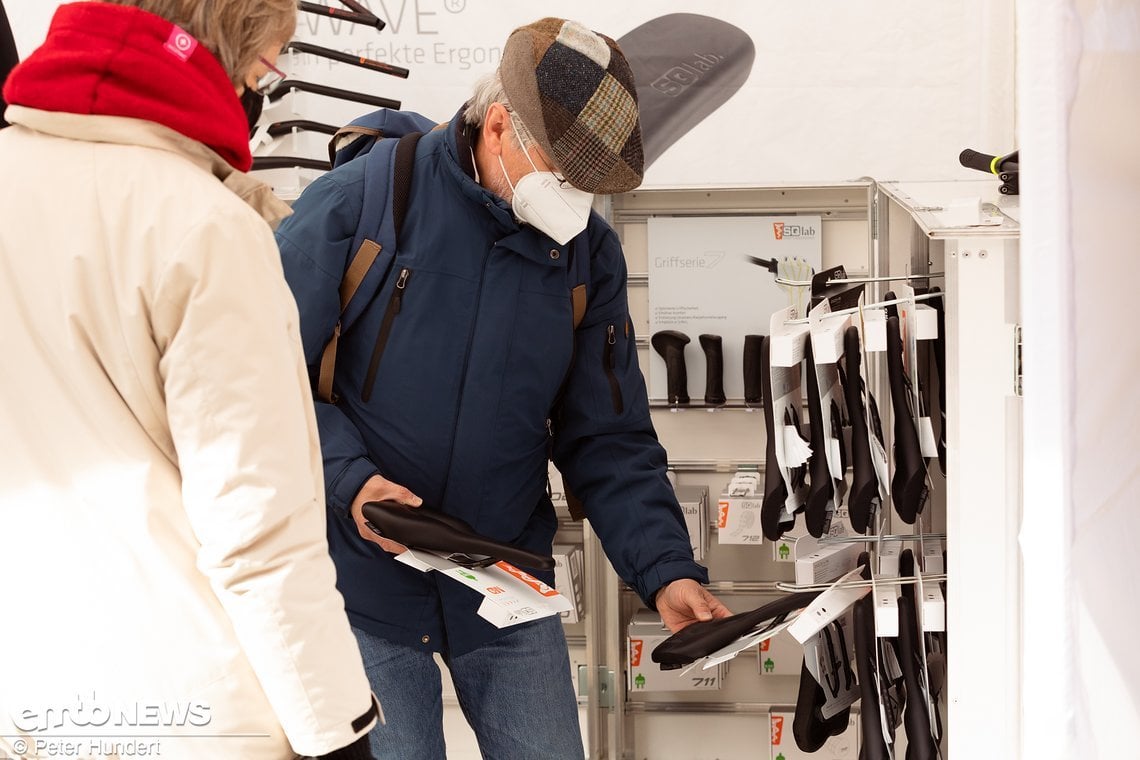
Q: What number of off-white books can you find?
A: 0